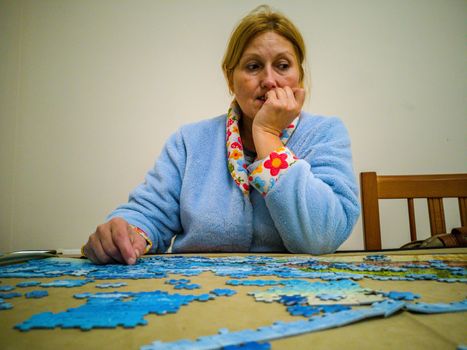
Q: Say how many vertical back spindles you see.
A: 3